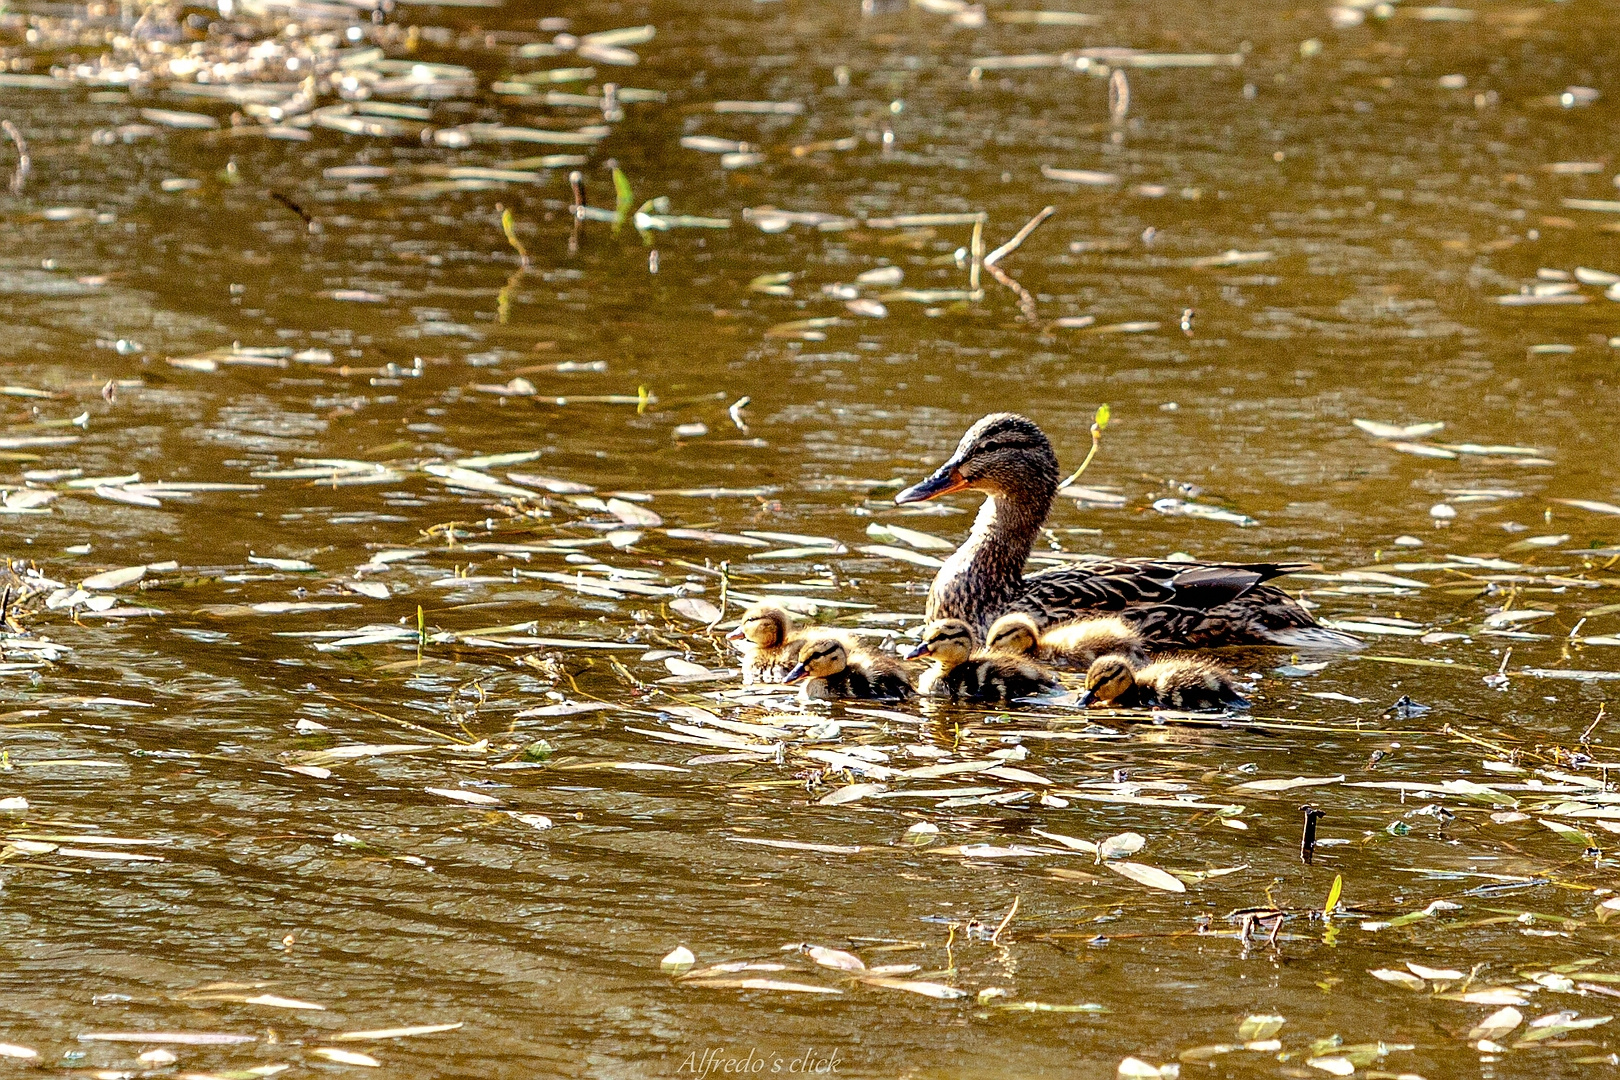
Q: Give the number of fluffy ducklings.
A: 5